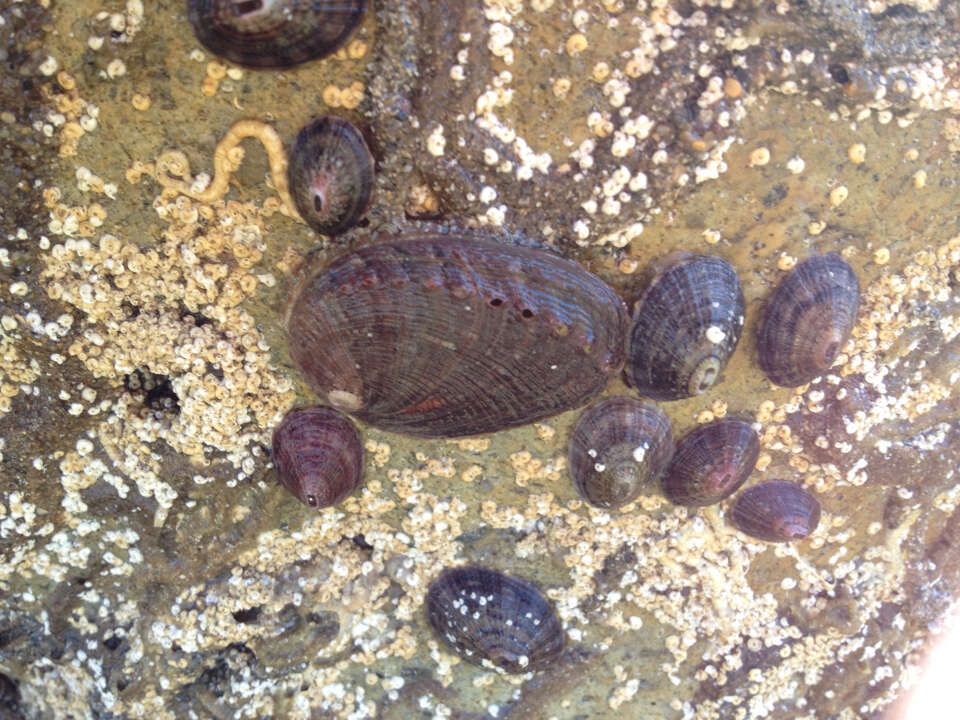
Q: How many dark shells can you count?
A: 10